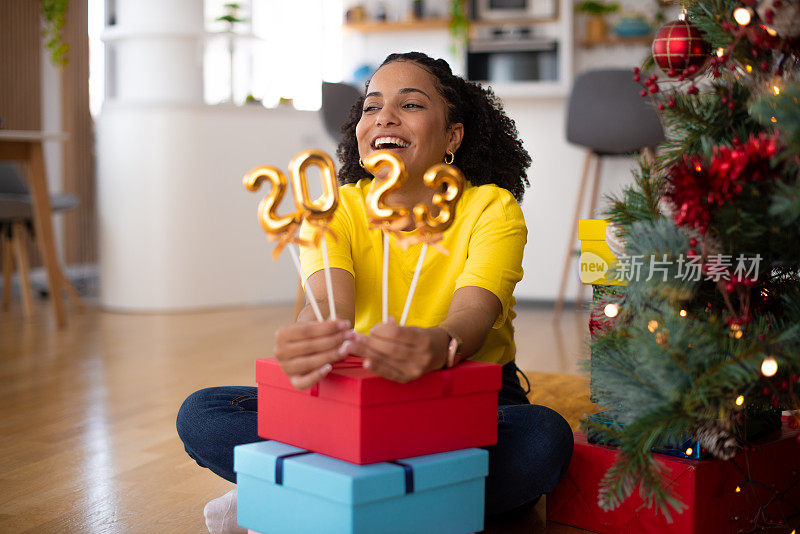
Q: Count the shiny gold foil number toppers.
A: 4